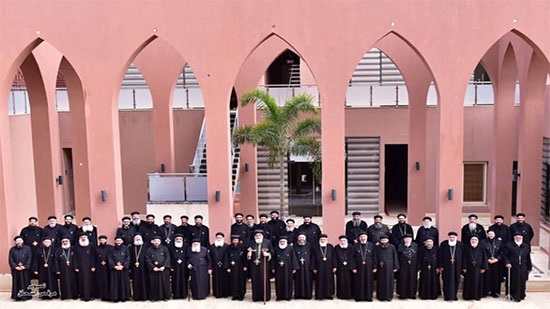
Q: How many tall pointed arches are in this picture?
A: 5